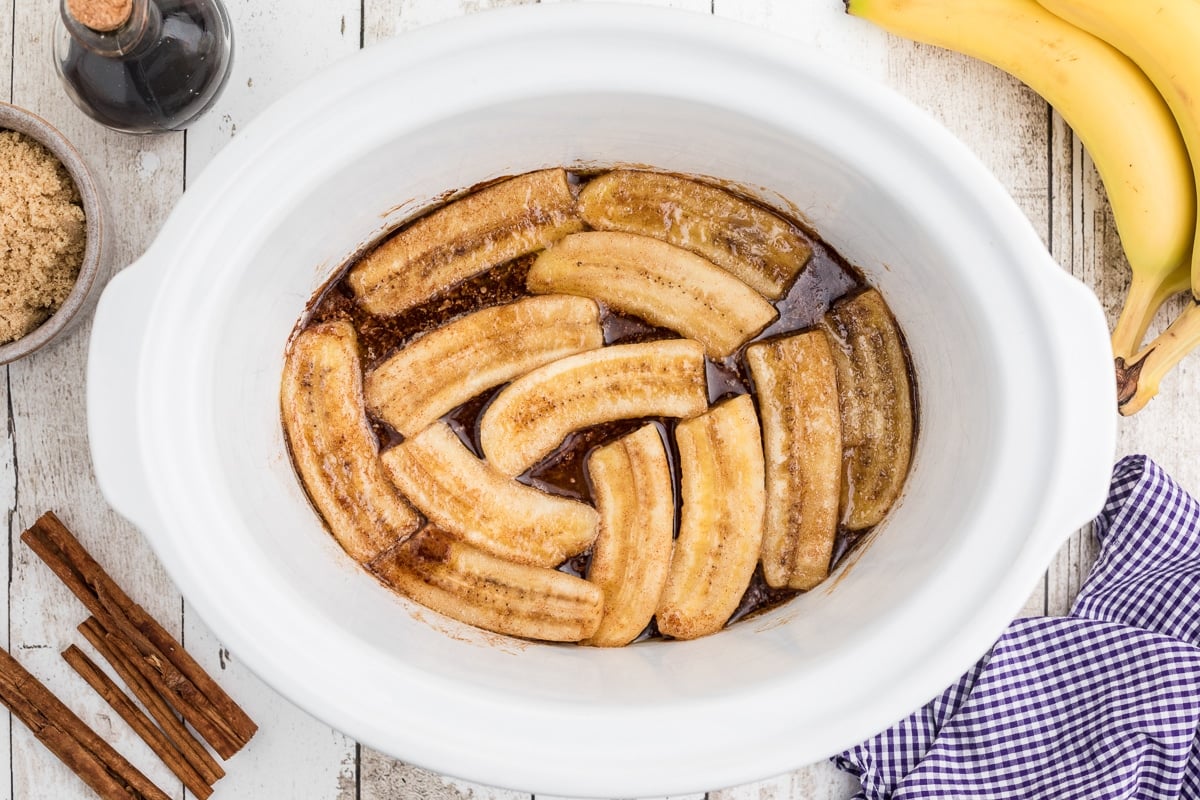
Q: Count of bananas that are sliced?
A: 12